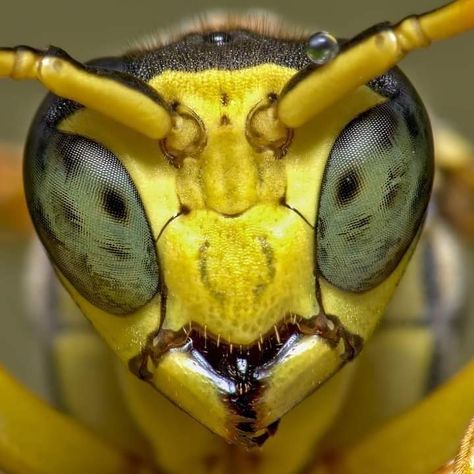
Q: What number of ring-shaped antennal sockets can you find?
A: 2